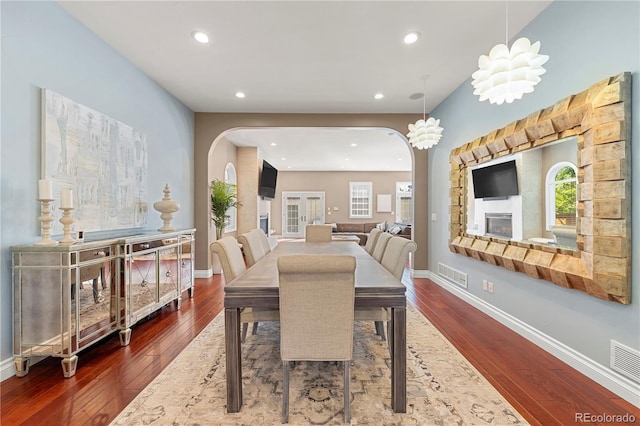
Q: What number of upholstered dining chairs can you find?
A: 8